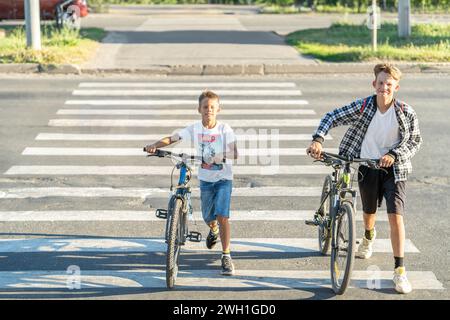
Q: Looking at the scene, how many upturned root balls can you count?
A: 0